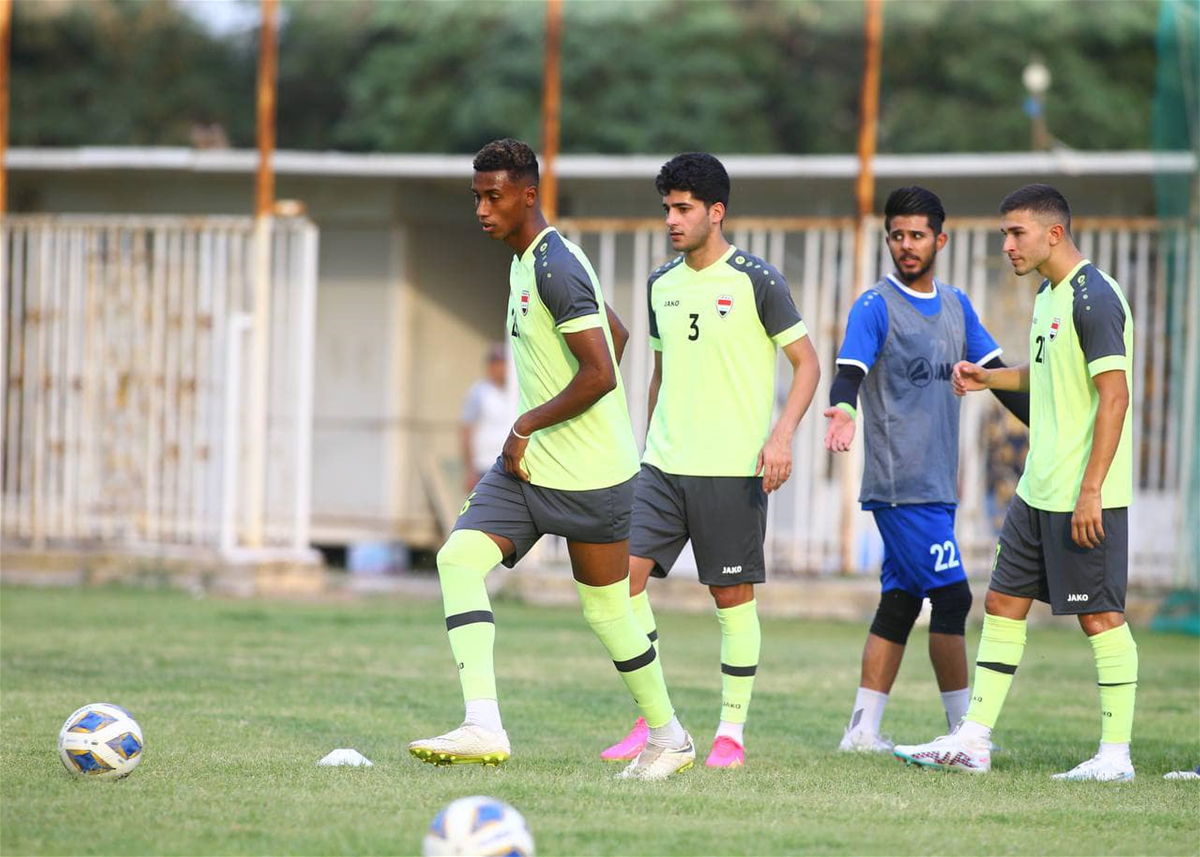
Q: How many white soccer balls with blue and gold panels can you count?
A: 2